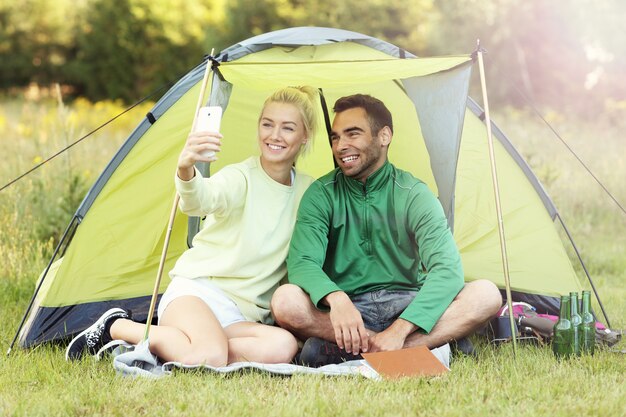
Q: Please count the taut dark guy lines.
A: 2